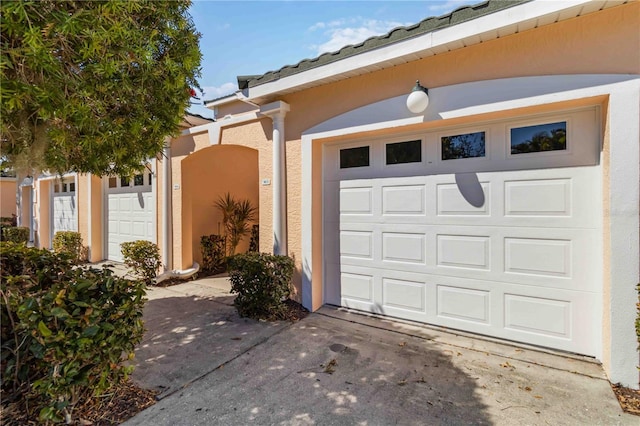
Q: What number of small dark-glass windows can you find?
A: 11